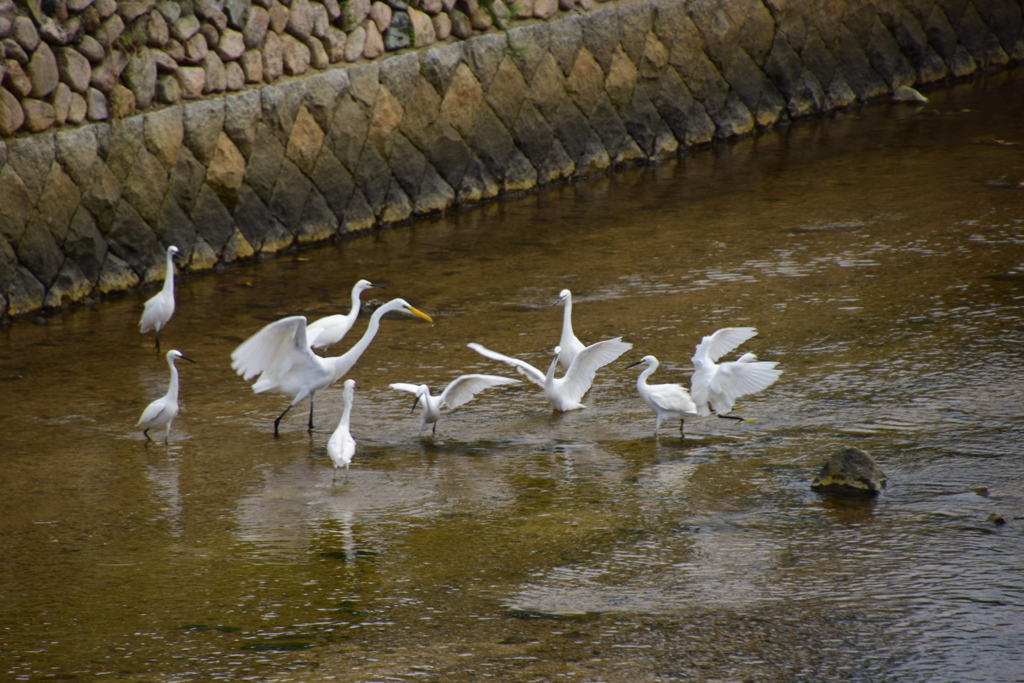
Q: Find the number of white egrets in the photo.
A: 10